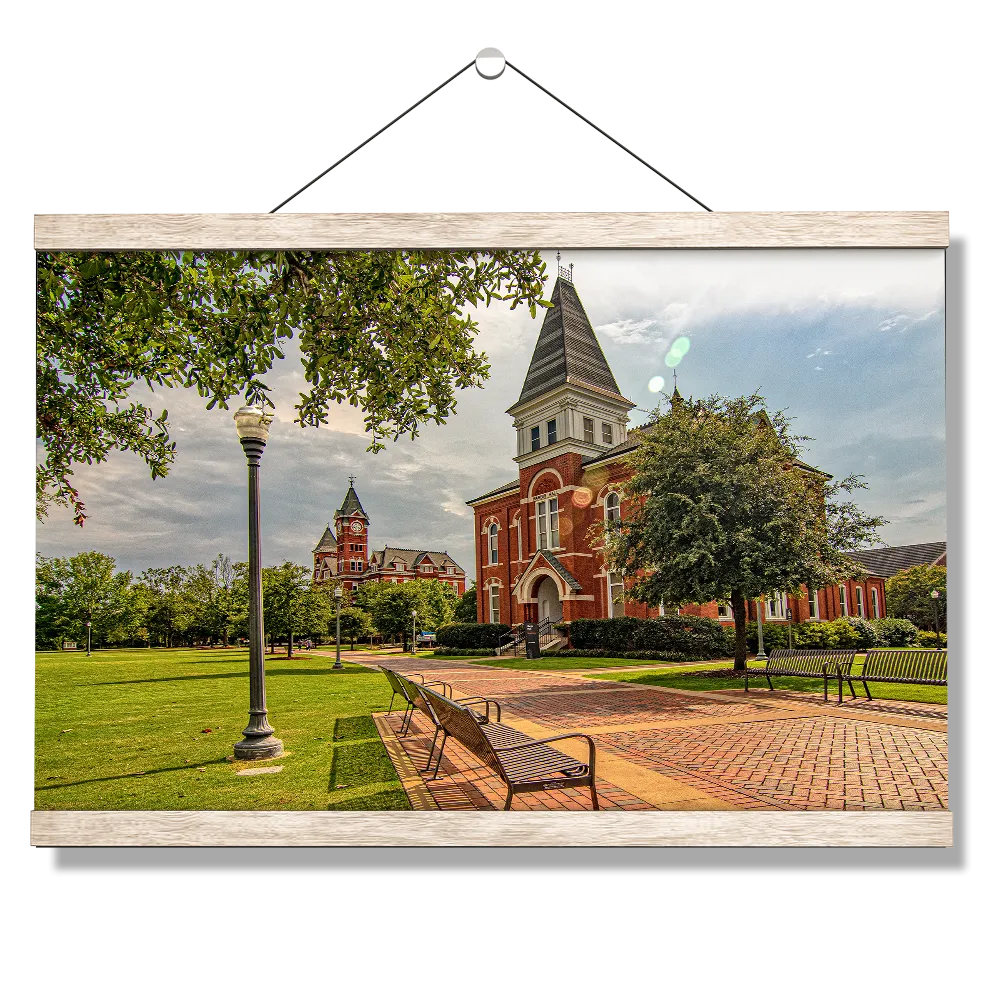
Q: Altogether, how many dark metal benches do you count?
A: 5